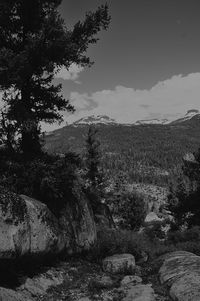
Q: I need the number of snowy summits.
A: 3